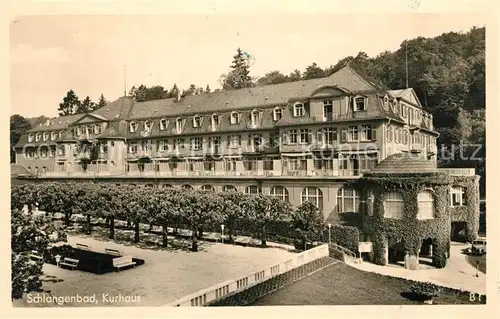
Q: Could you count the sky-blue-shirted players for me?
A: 0